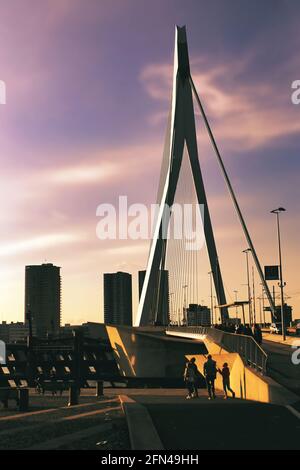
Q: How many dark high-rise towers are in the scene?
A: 3